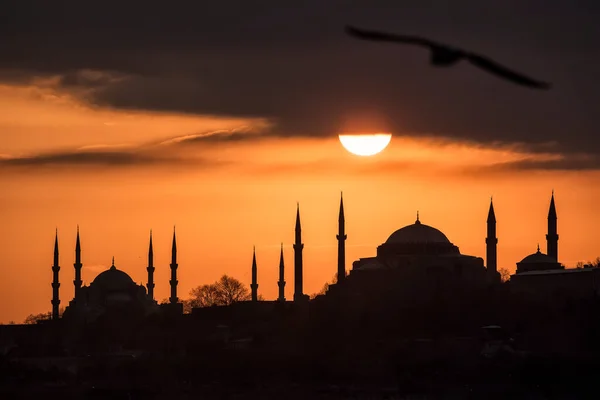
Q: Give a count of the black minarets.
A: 10